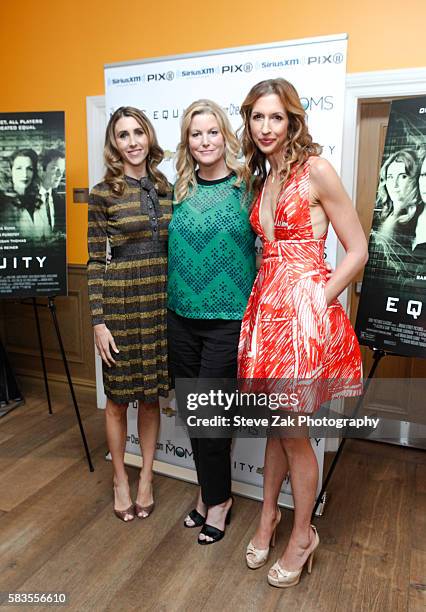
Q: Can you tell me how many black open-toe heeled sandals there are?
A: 2